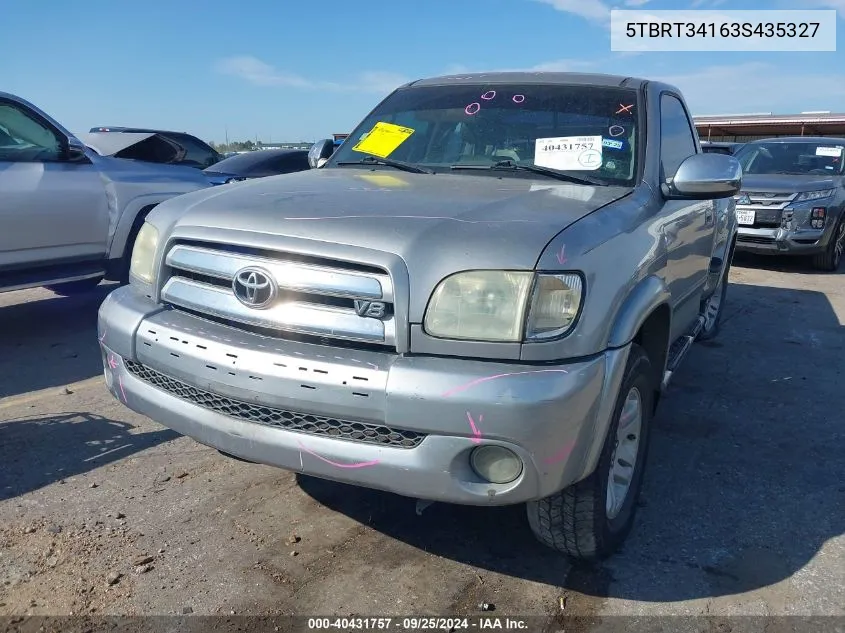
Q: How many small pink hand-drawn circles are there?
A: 4